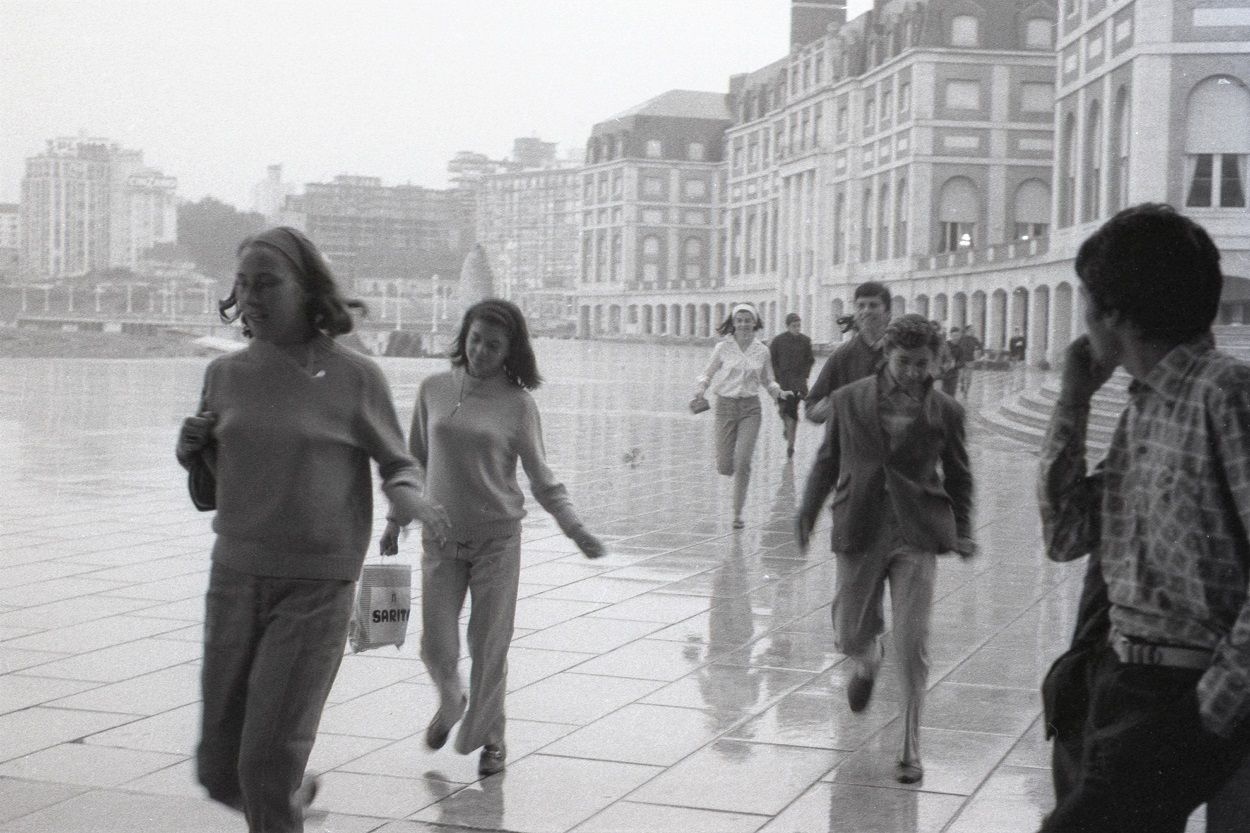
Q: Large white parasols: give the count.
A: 0